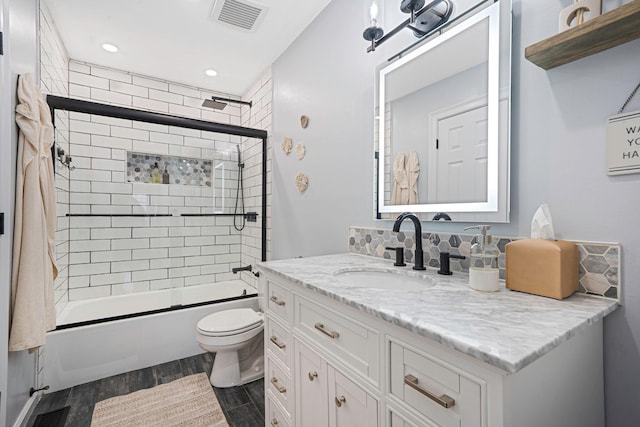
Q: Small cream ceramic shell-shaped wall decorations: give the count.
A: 4